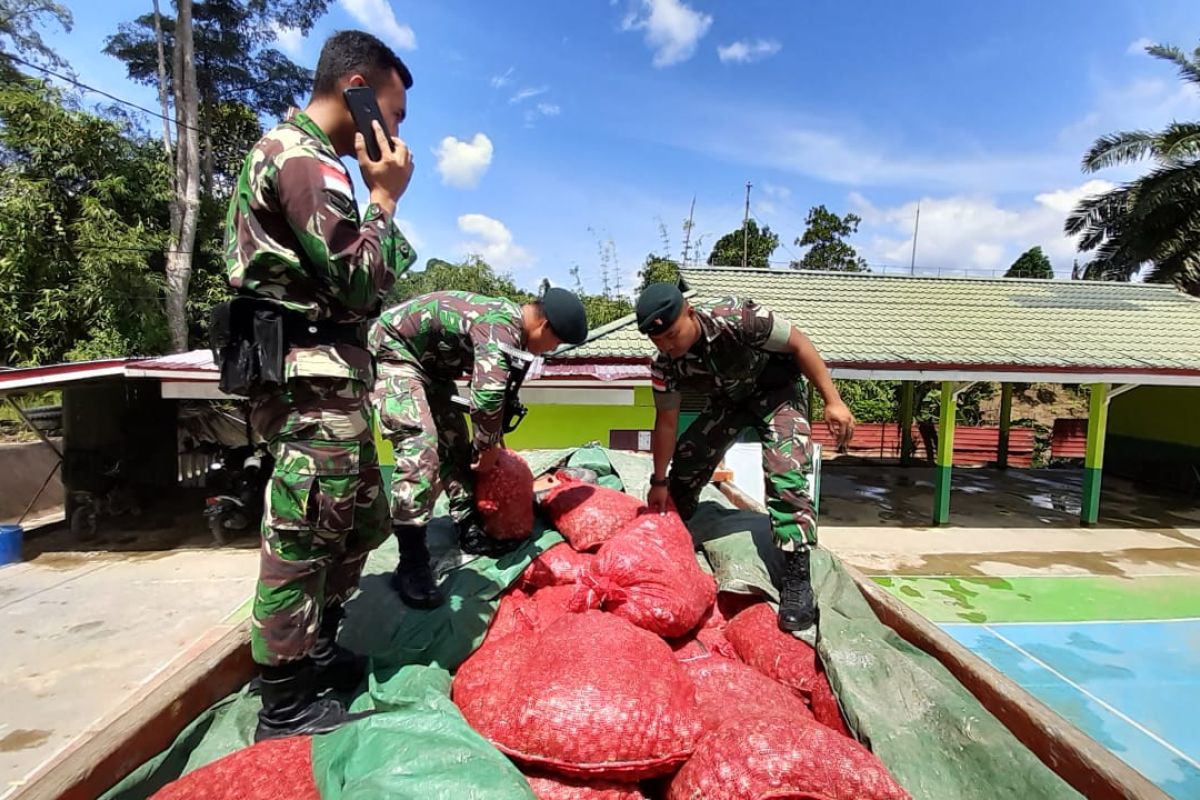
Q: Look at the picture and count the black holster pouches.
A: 1